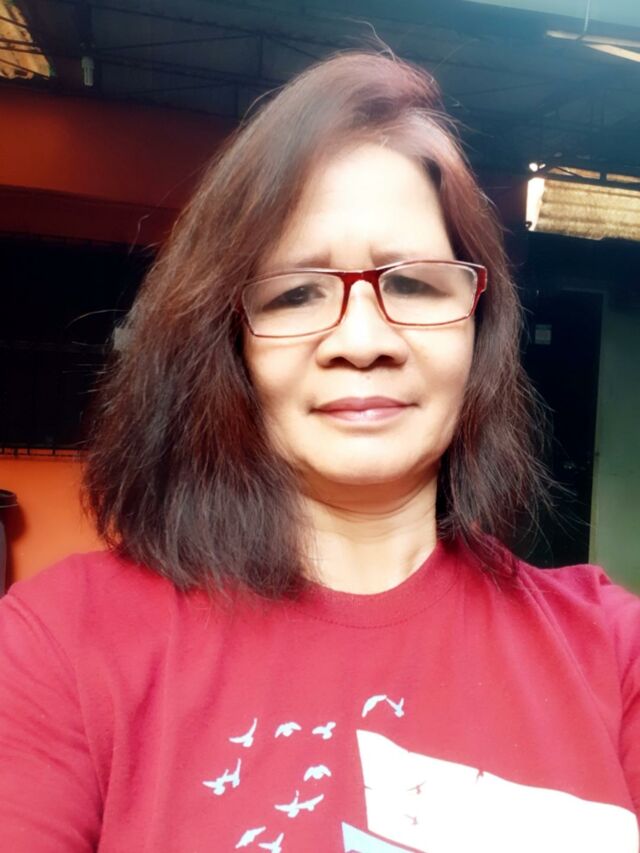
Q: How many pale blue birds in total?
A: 12